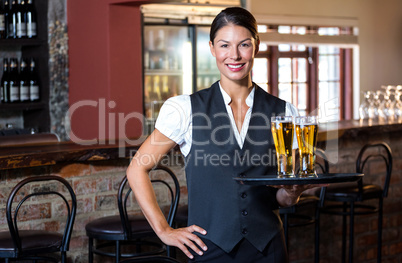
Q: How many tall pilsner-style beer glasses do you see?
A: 2